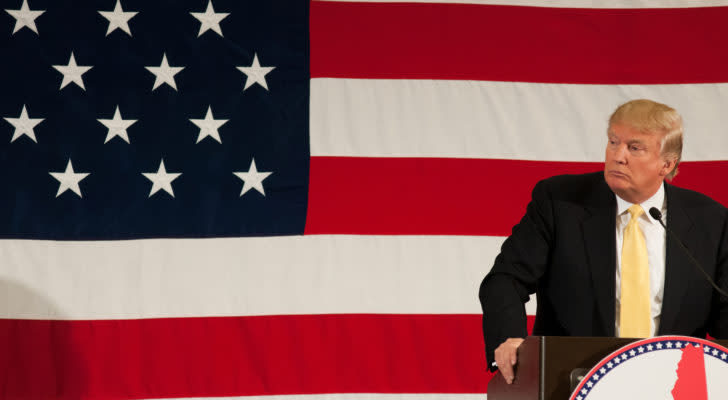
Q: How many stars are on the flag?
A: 12